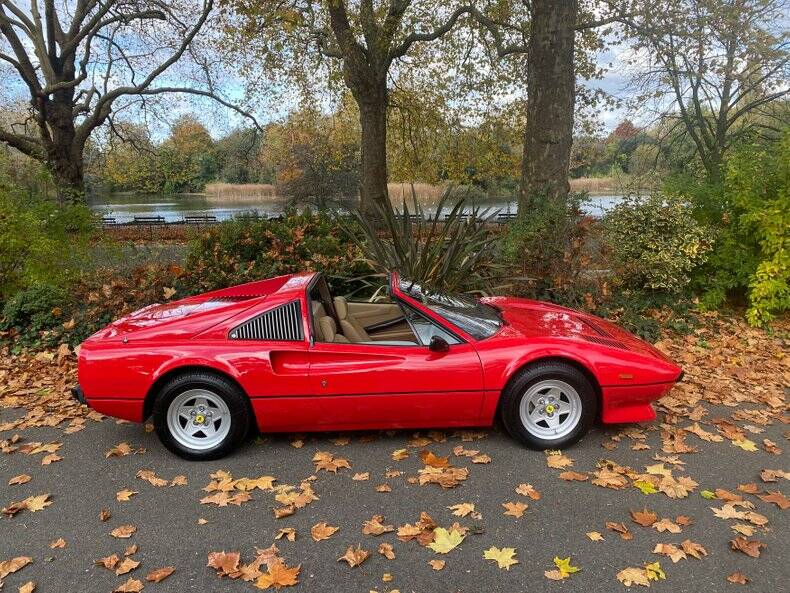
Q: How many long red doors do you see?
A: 1